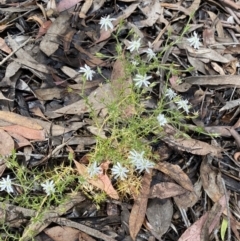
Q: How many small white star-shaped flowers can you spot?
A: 15